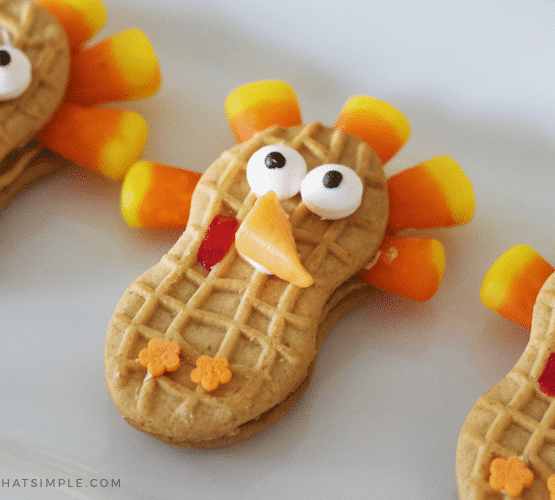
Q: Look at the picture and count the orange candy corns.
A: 9